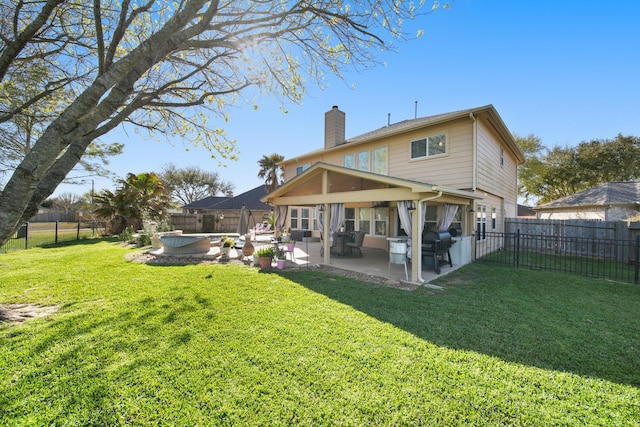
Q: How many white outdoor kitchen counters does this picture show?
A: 1